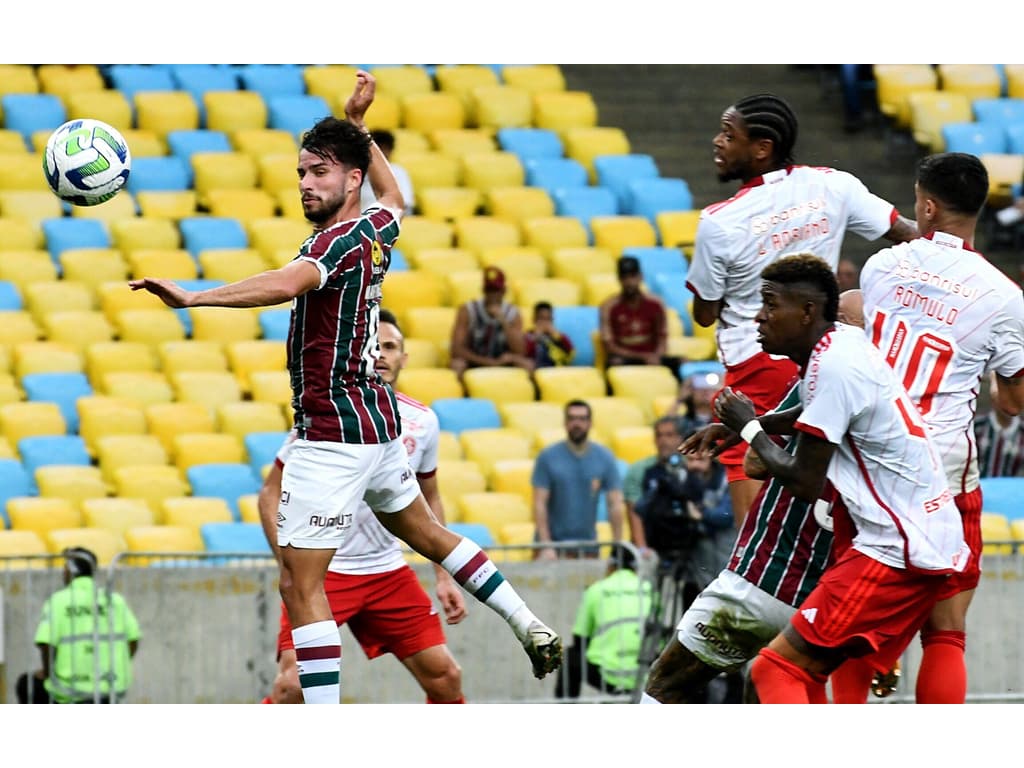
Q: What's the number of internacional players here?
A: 4